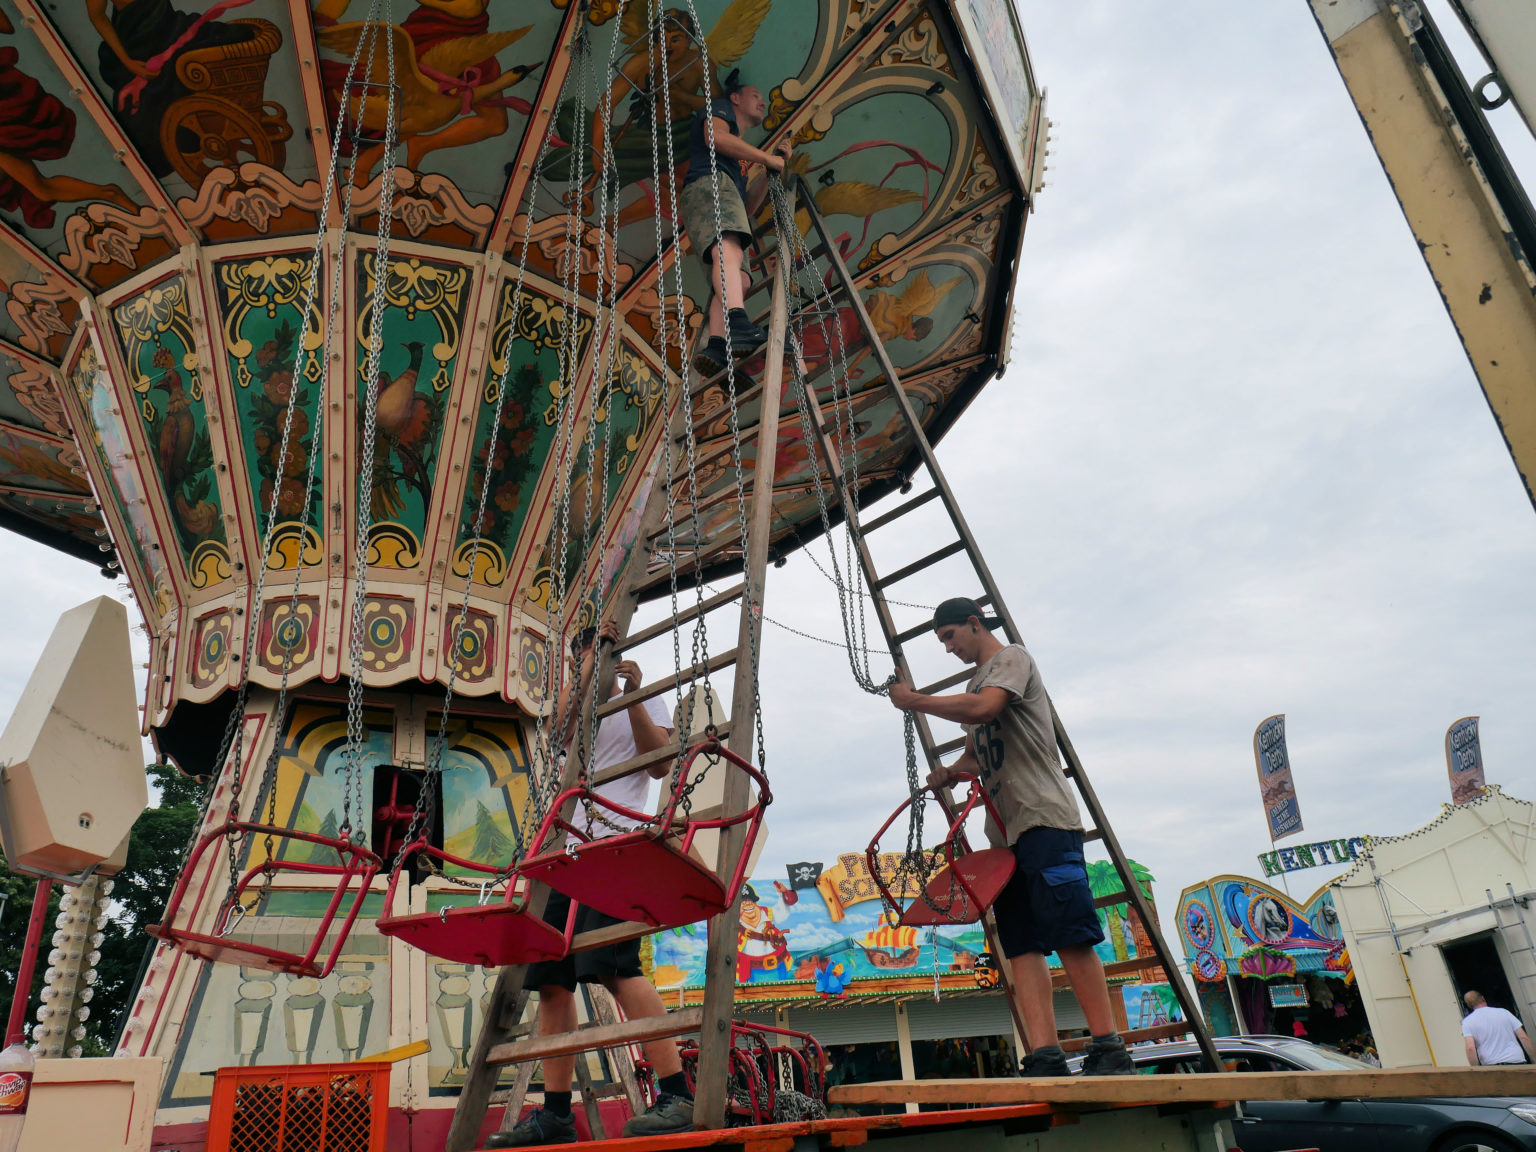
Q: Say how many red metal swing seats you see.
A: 4